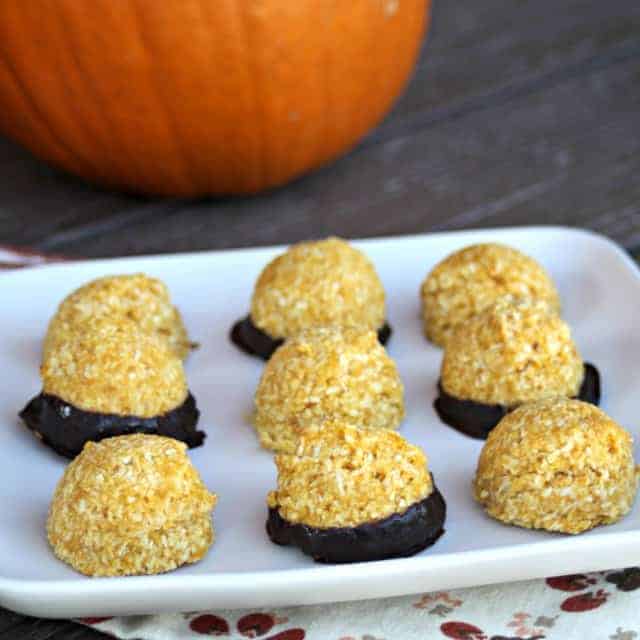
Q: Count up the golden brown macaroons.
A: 9